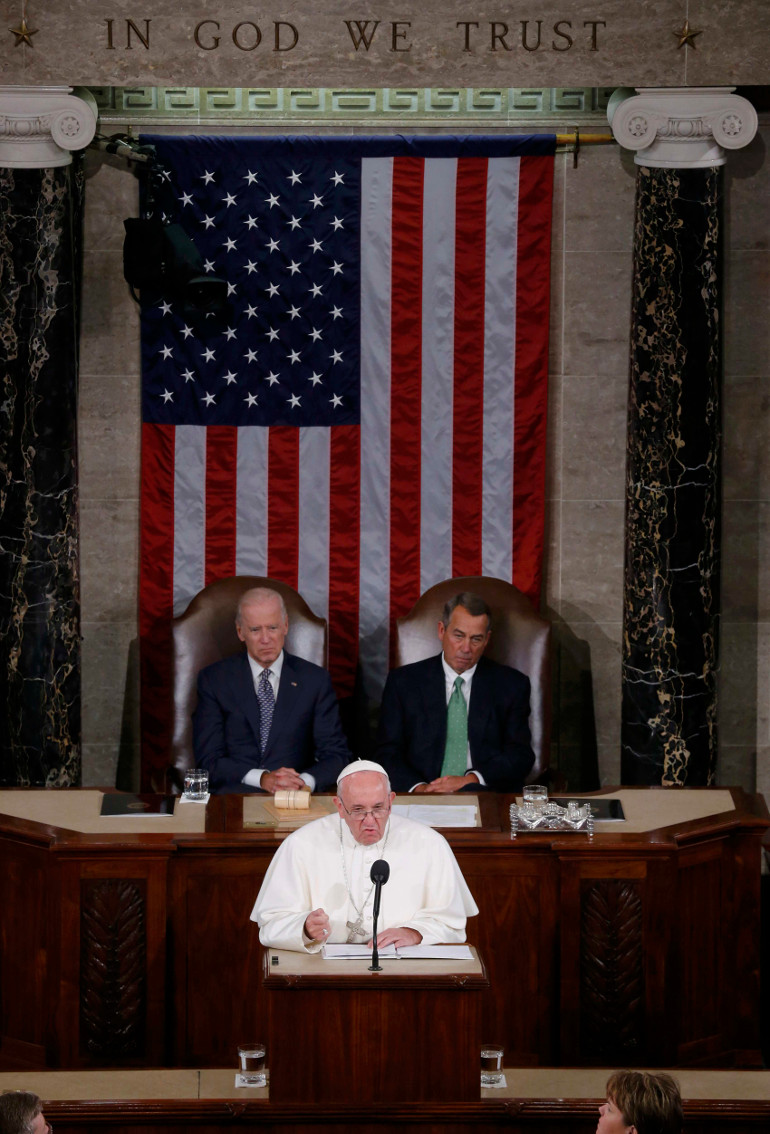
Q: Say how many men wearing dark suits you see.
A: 2